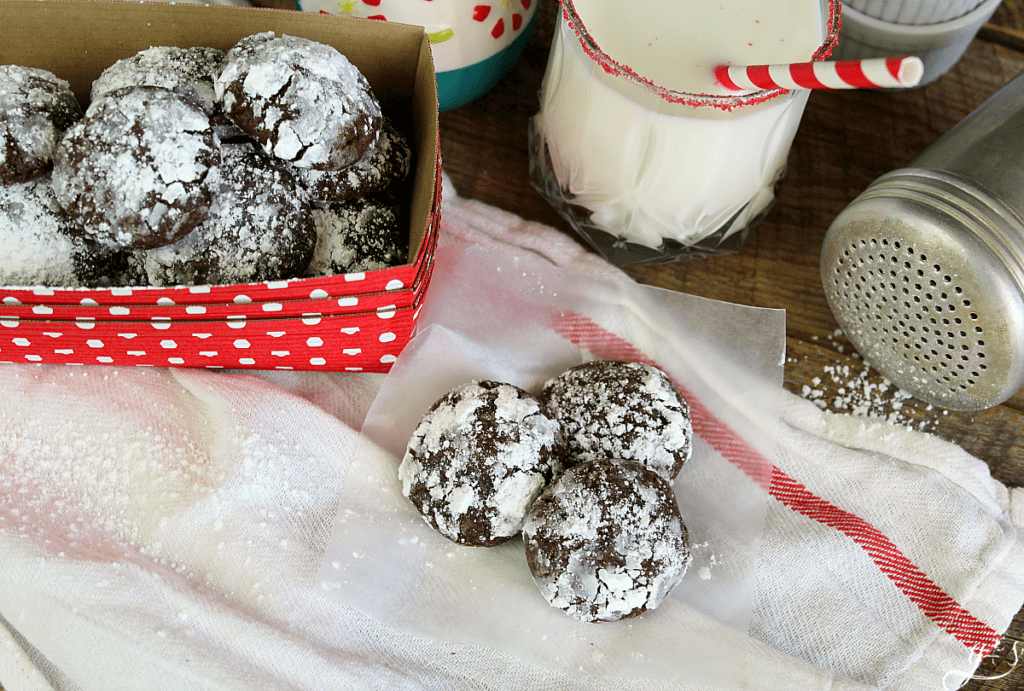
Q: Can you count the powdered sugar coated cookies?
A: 11